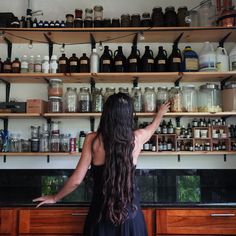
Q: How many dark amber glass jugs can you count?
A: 6